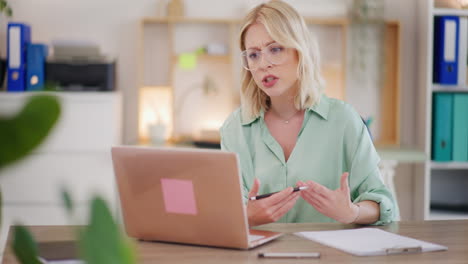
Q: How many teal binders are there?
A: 2